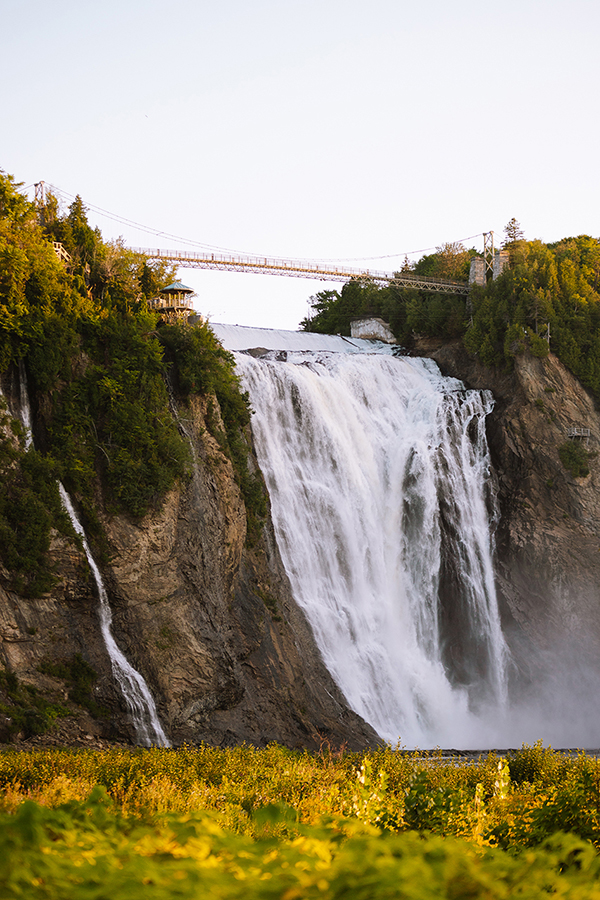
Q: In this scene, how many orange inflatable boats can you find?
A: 0